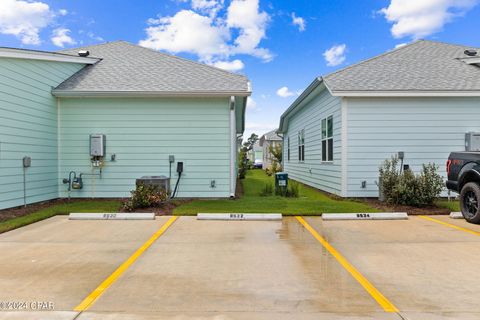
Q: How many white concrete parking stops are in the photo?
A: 4